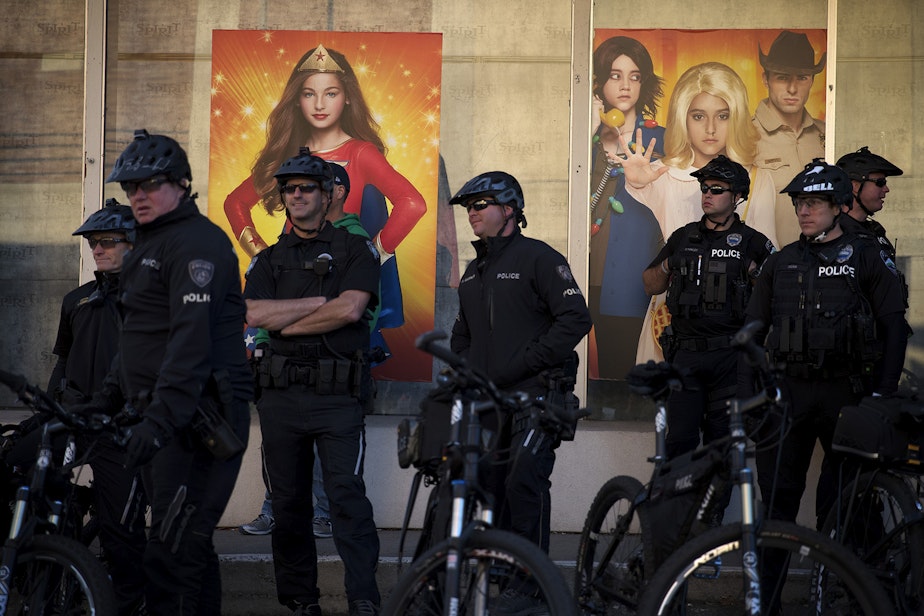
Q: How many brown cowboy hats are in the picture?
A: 1